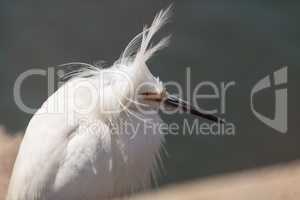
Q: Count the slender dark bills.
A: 1